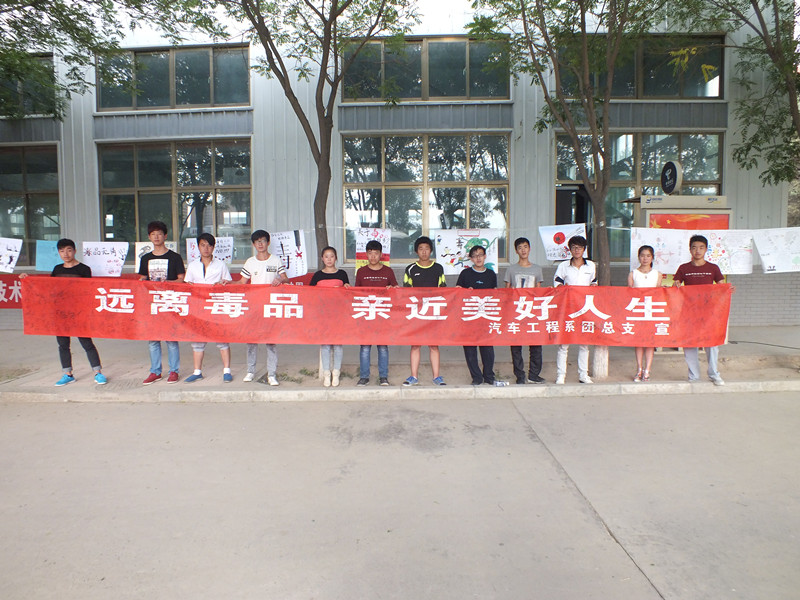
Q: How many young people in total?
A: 12